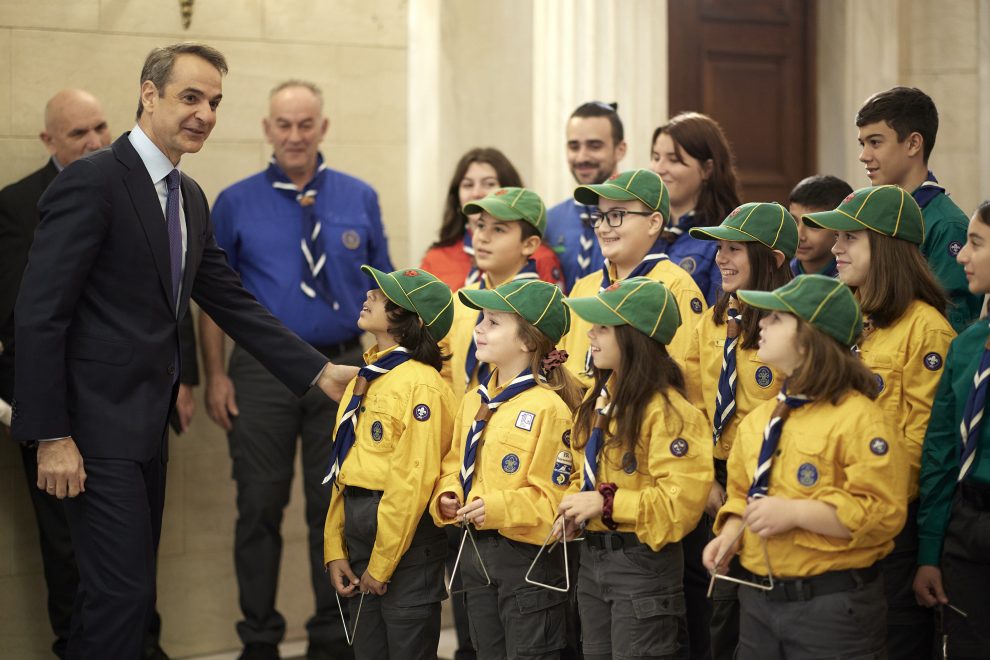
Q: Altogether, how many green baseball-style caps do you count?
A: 8